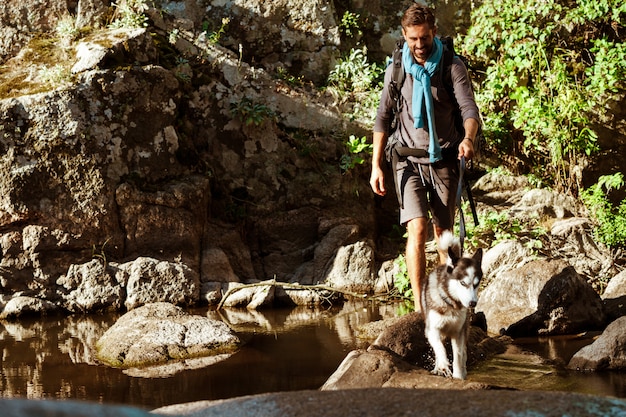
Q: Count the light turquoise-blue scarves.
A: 1